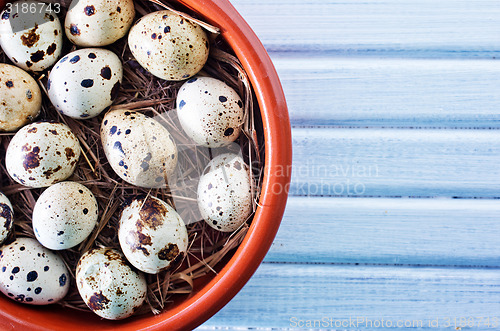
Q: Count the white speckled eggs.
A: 14